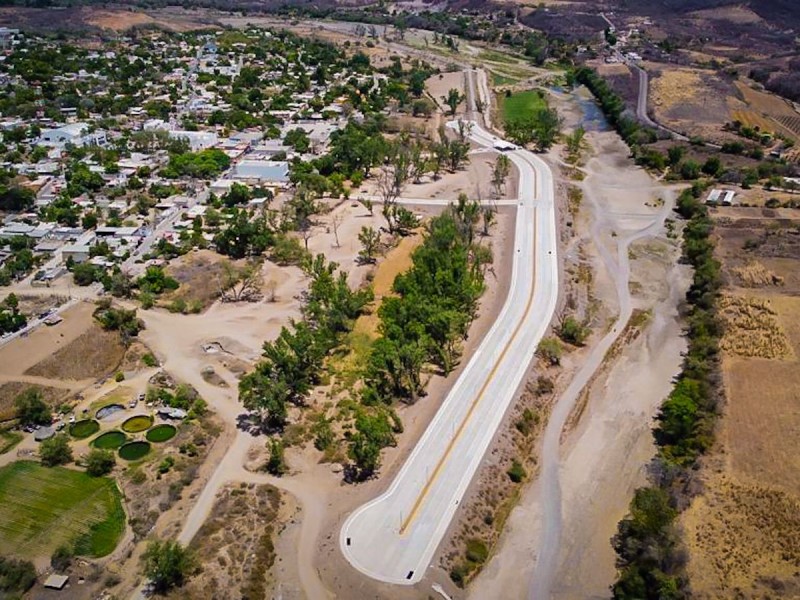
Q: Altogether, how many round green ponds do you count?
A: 5